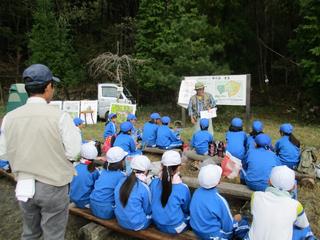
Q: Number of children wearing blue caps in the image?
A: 11